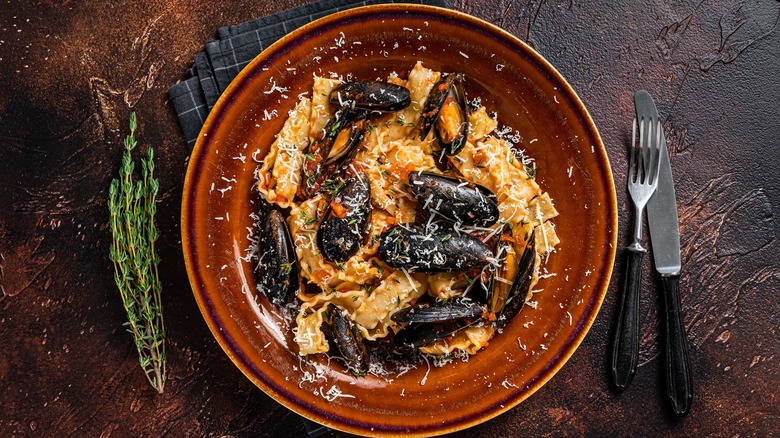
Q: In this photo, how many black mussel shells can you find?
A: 10